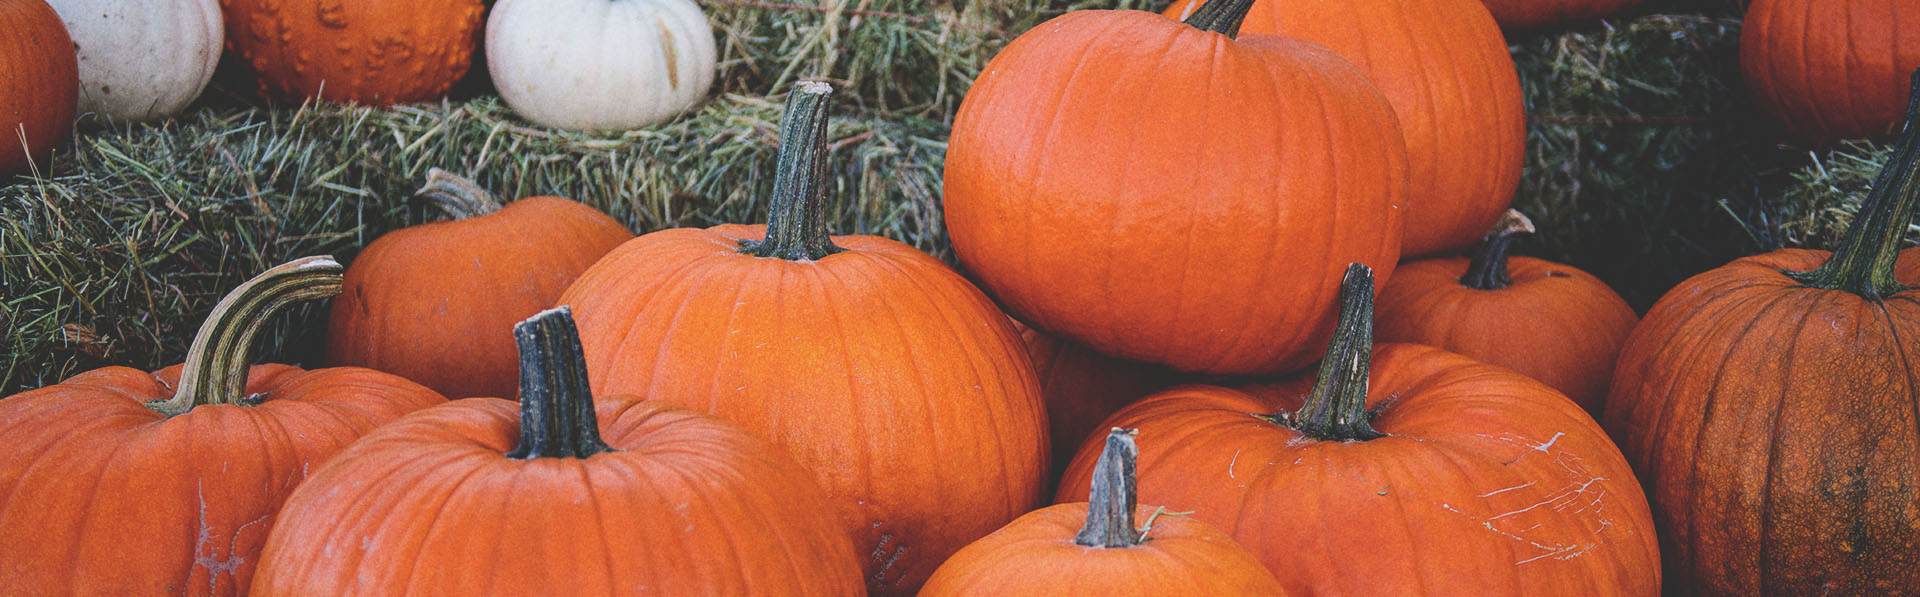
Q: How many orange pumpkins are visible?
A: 15